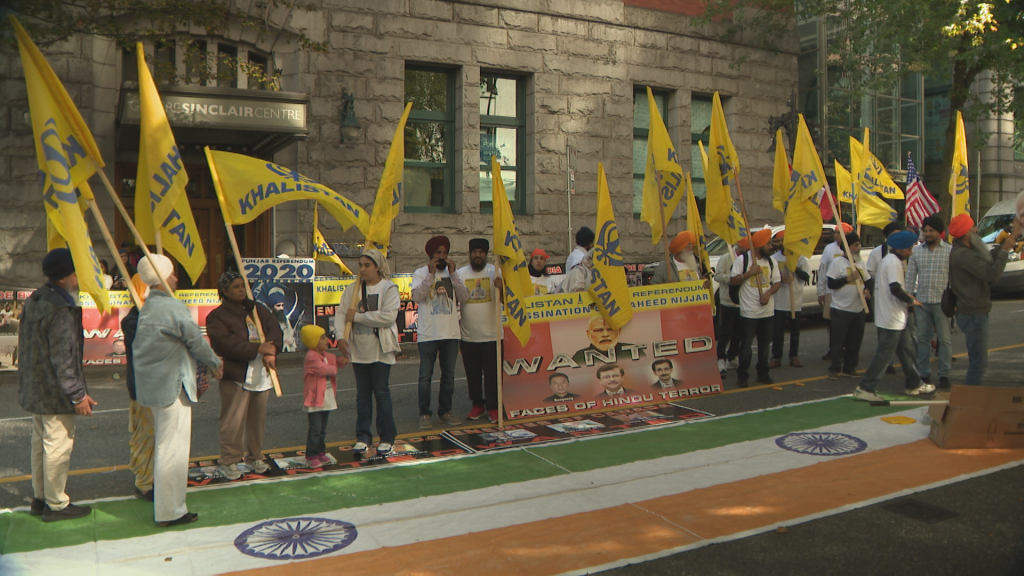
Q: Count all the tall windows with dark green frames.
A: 4